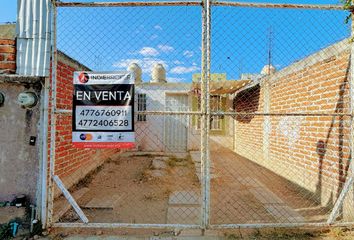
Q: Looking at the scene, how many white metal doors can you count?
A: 1